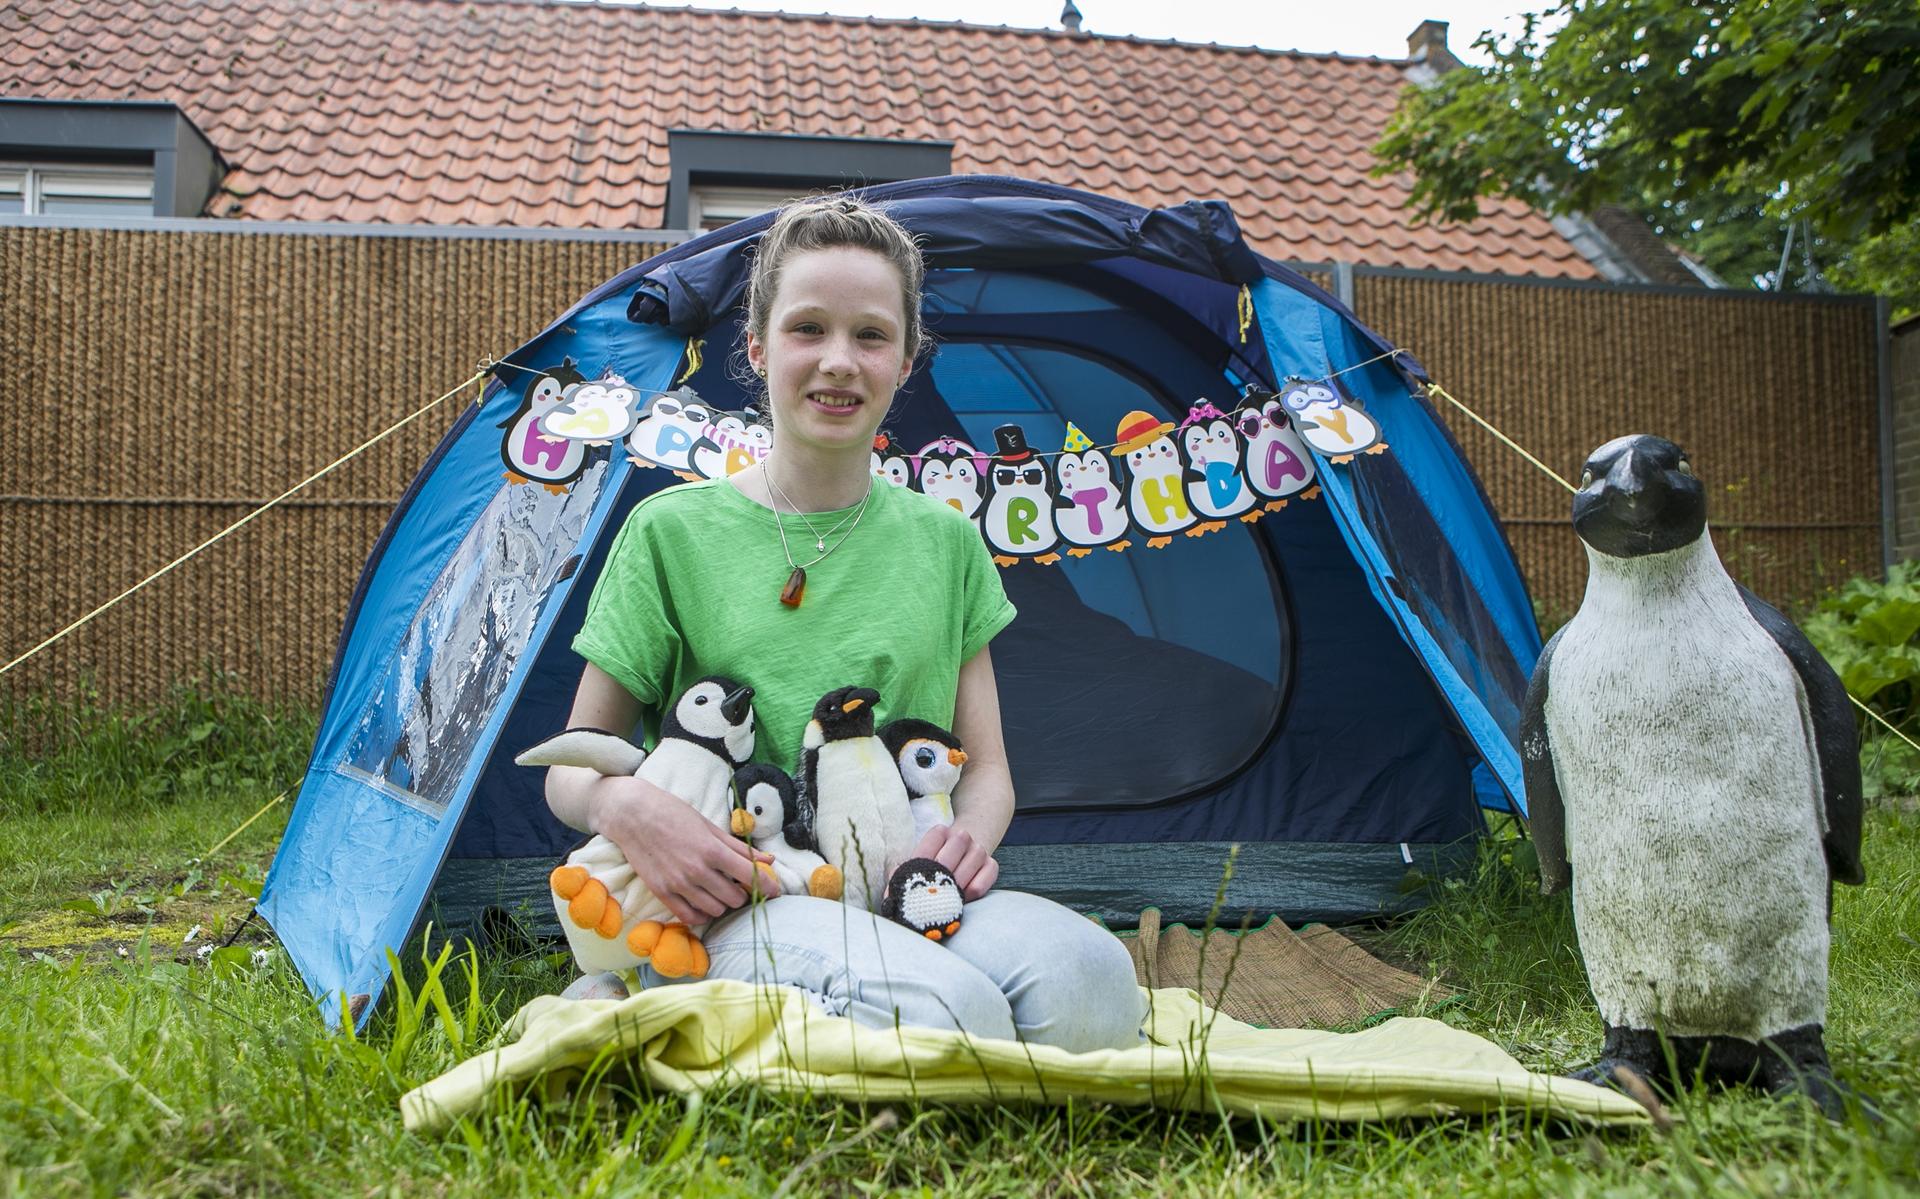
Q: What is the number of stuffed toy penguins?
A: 5